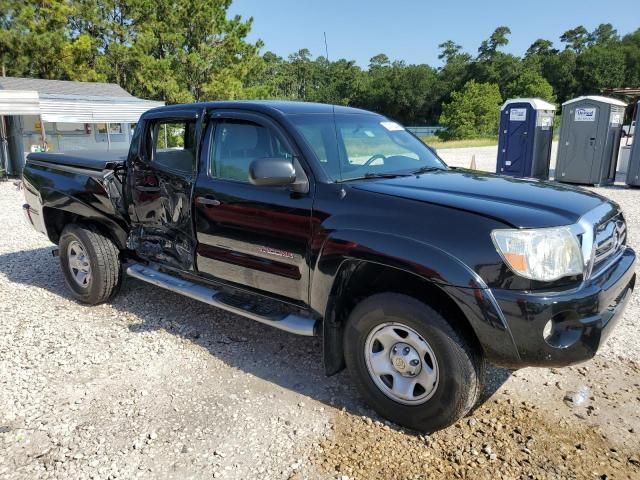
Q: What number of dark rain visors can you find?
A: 2